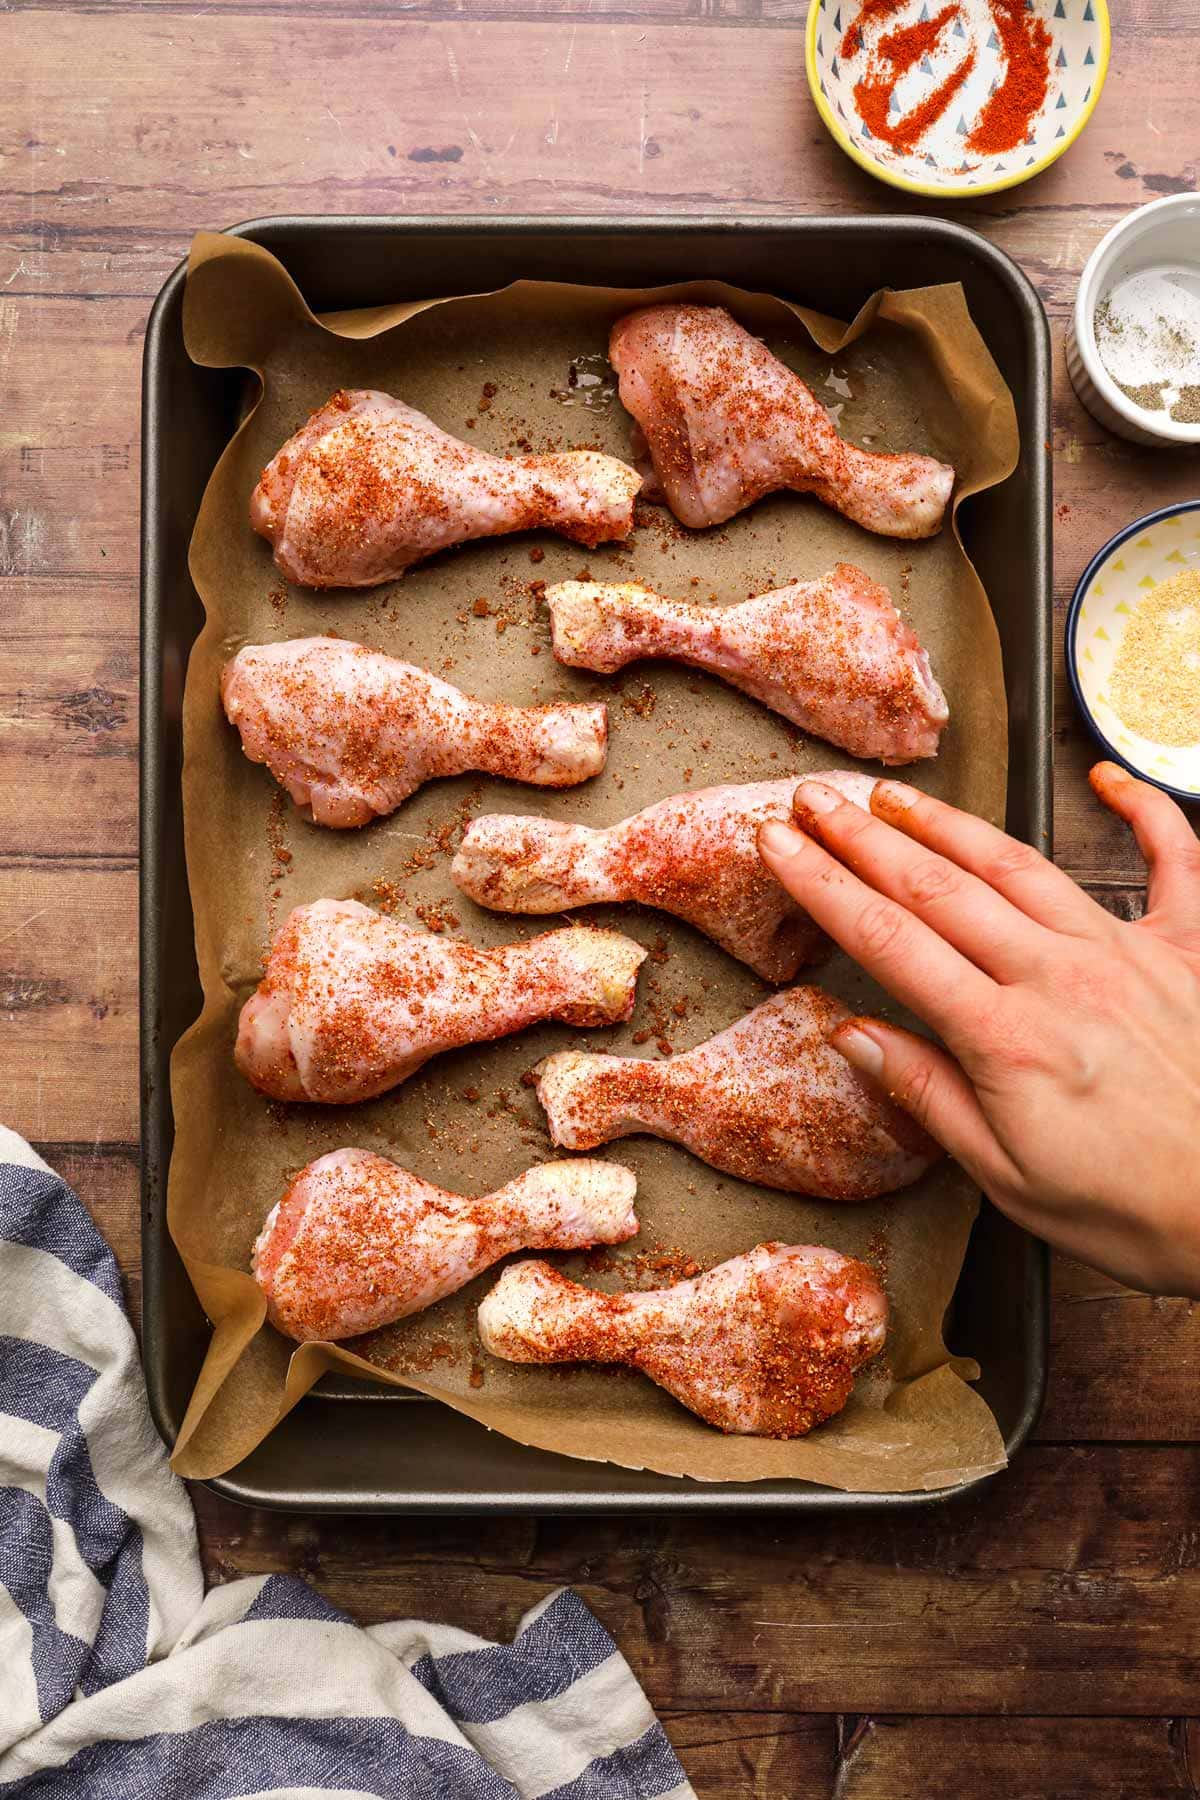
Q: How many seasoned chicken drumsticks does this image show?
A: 9